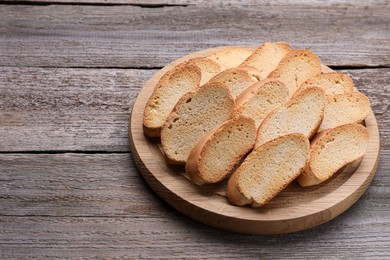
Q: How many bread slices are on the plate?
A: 14